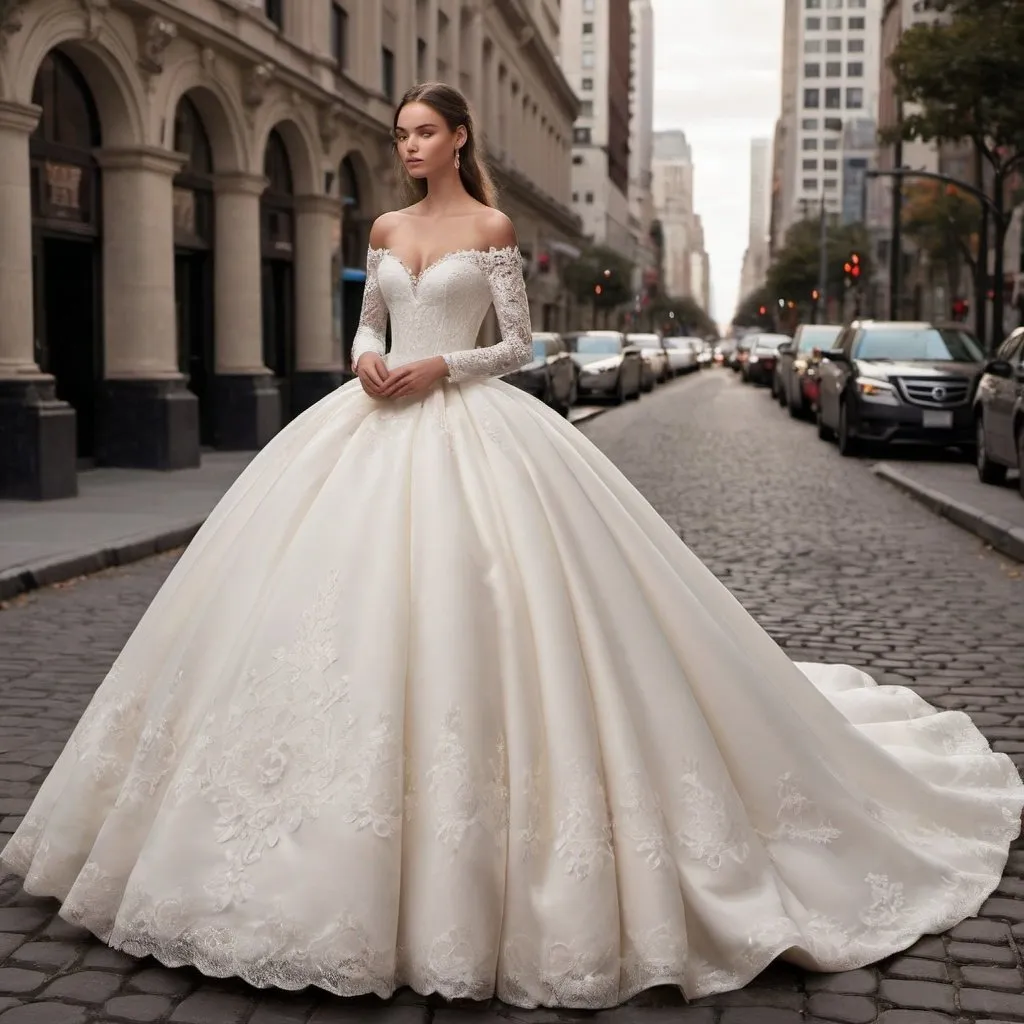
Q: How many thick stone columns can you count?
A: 4